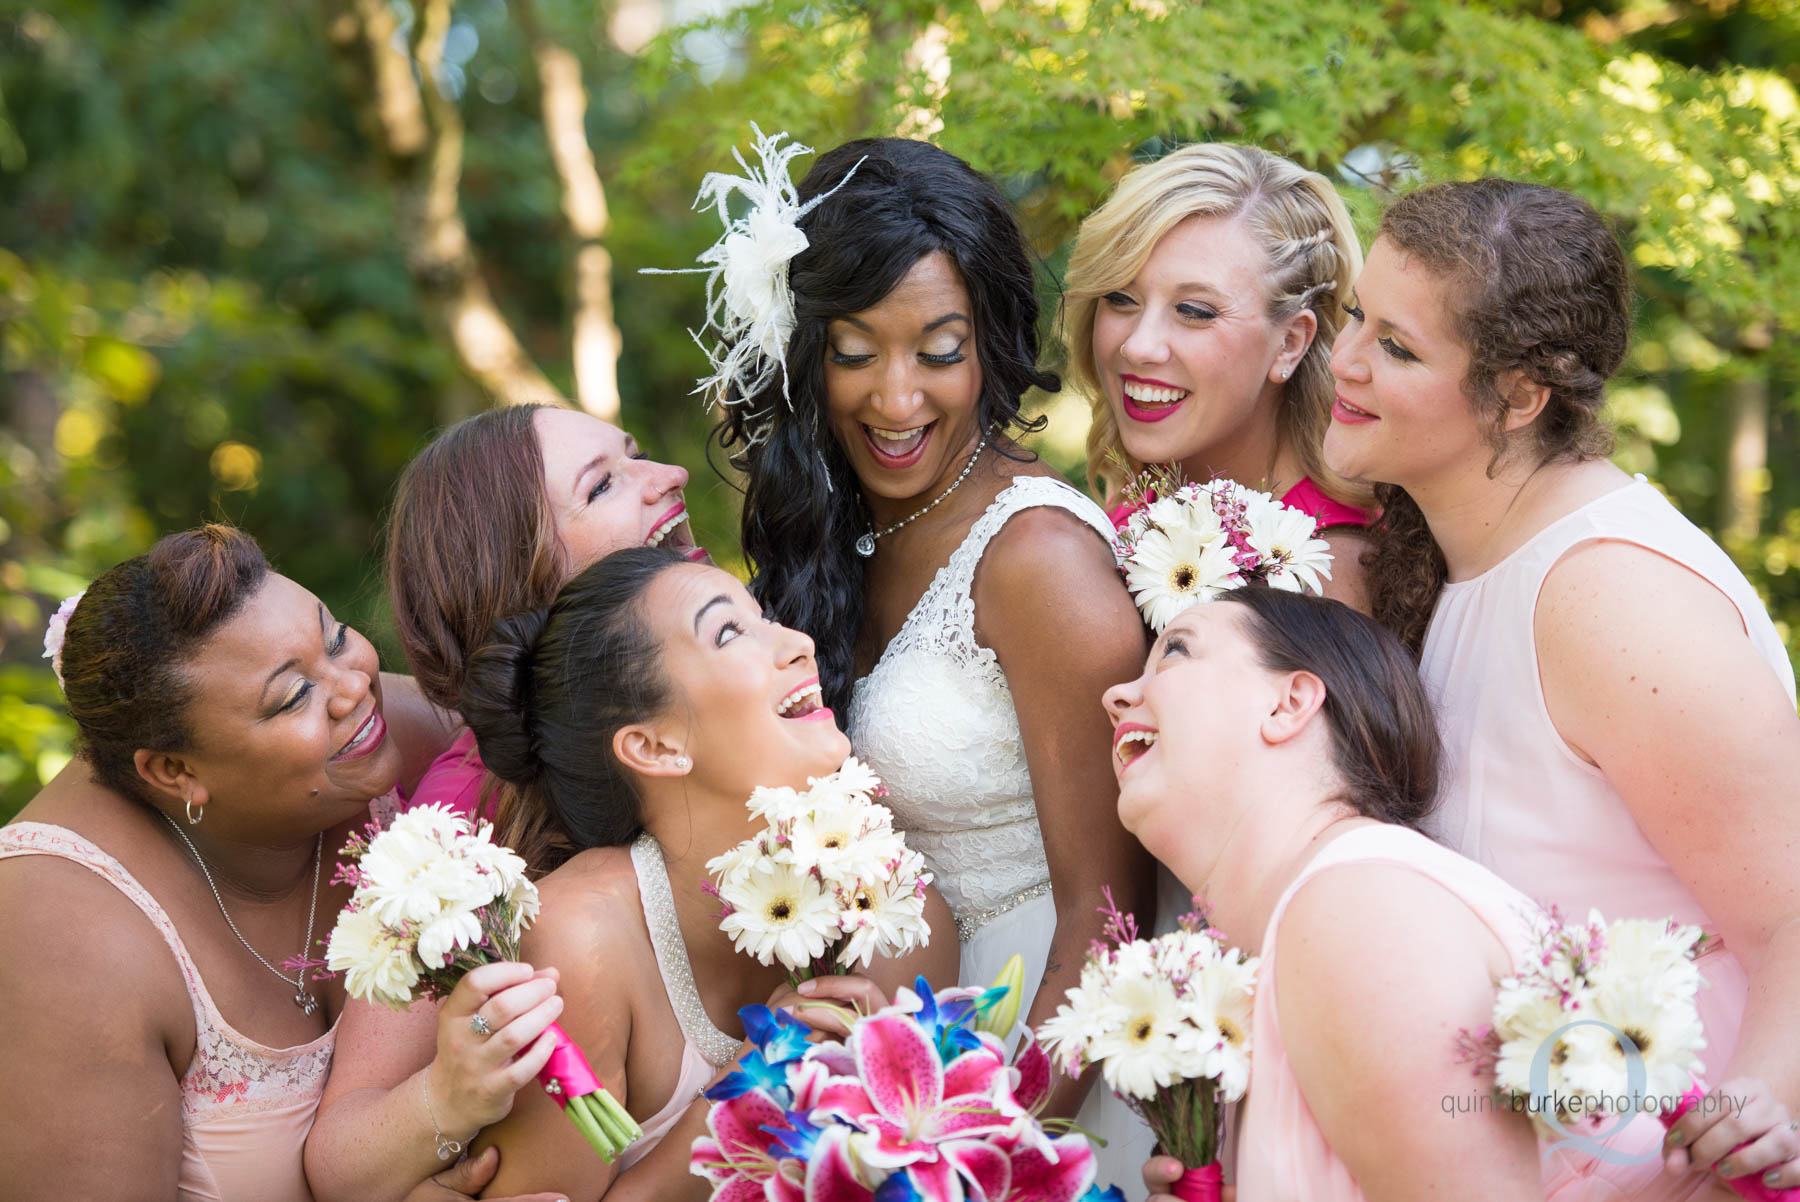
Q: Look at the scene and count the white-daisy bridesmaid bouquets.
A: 5